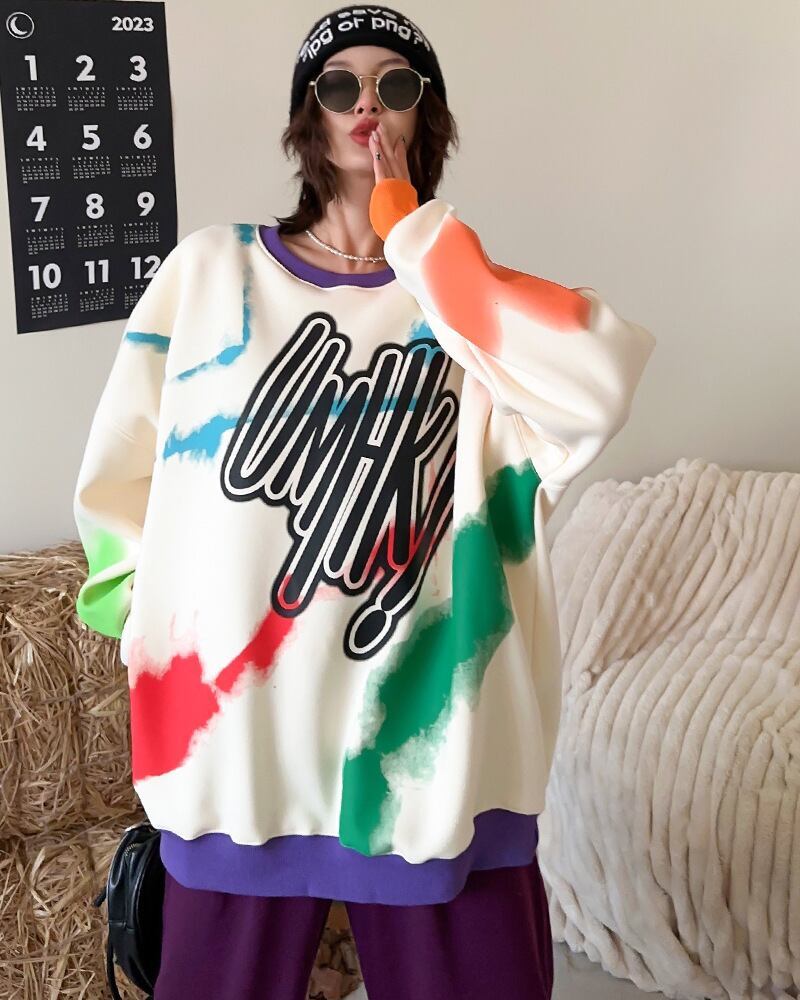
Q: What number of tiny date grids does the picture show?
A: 12